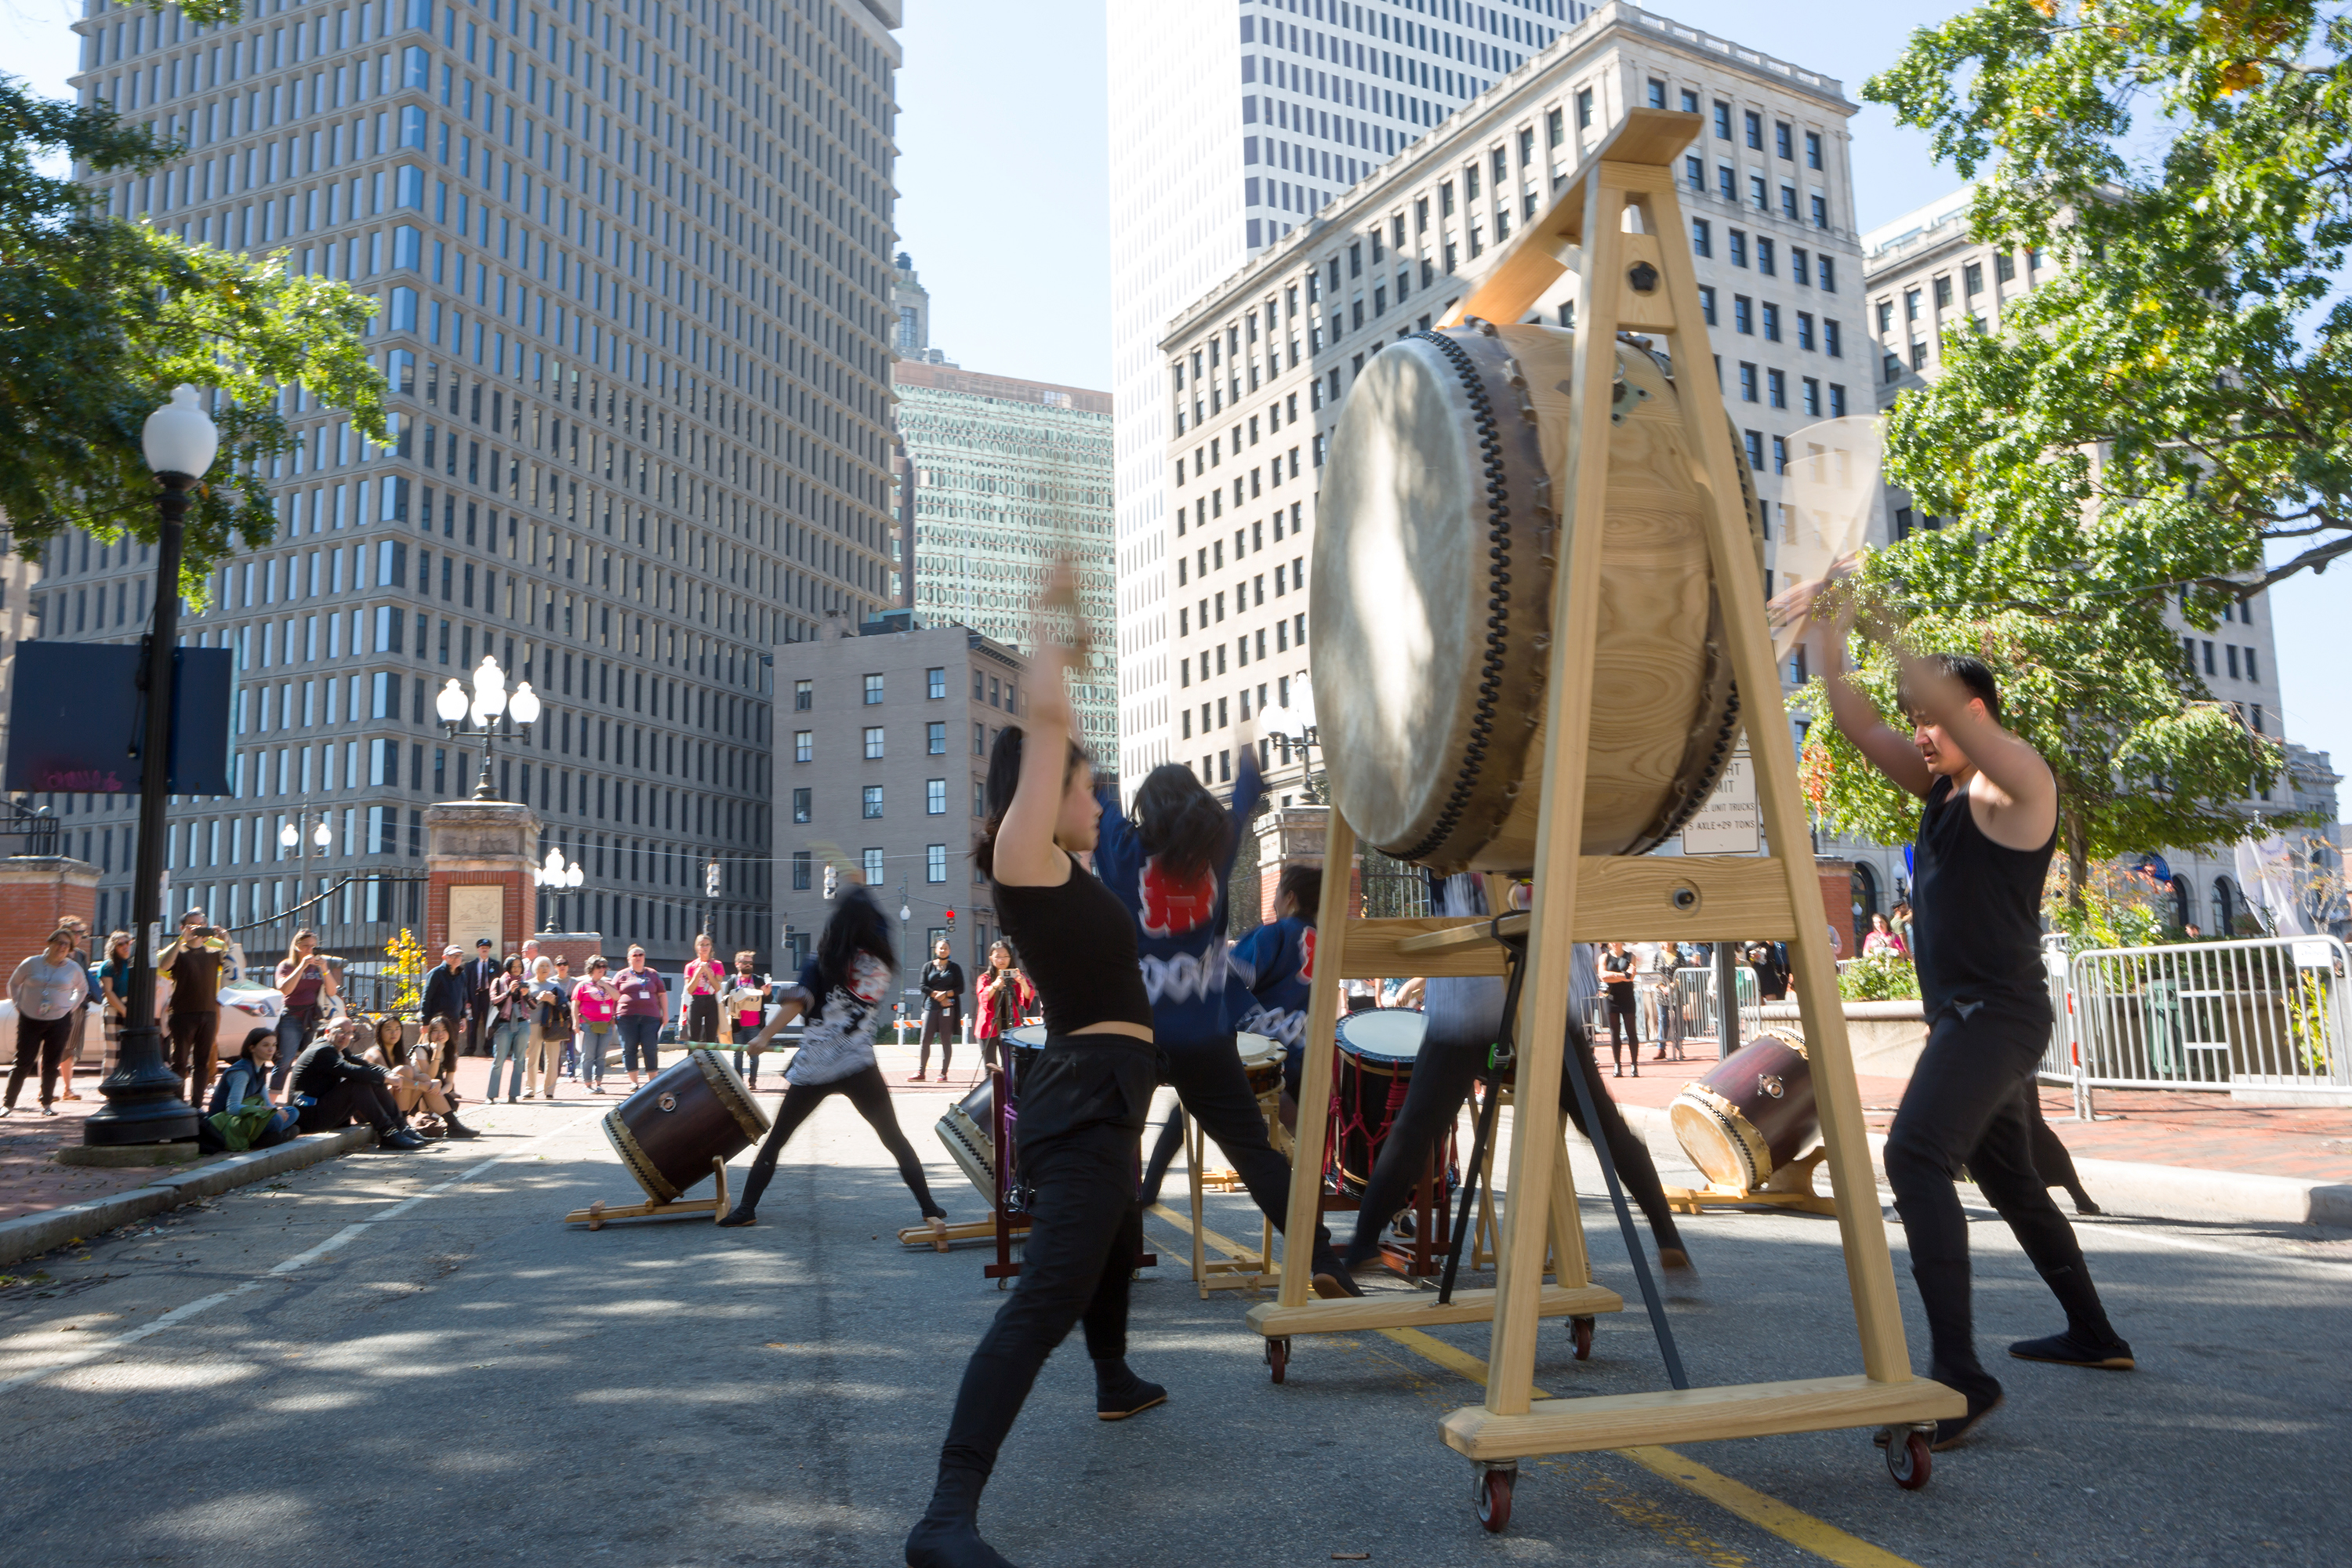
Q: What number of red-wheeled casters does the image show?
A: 4